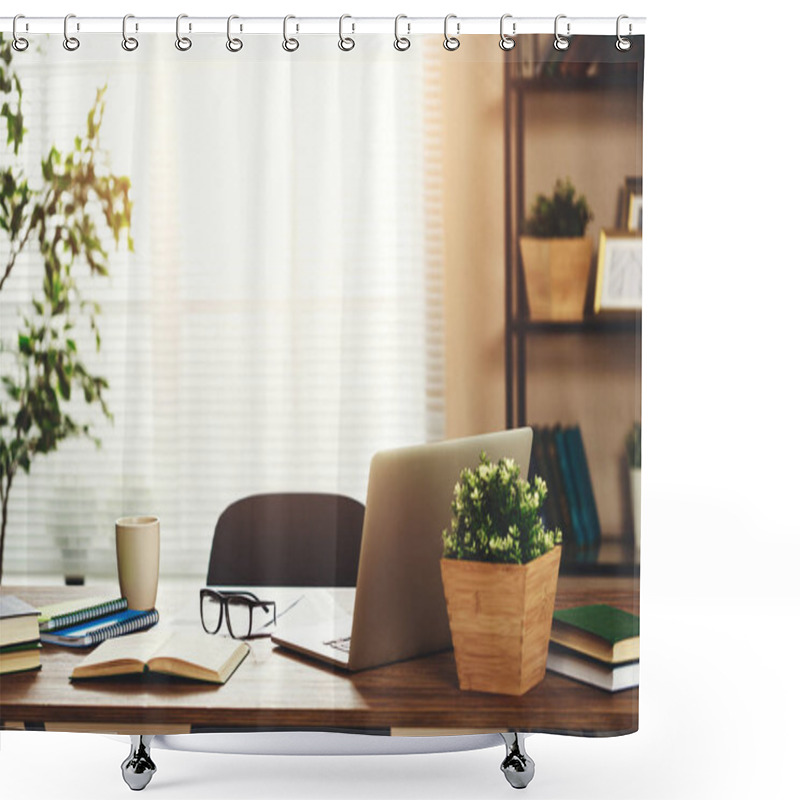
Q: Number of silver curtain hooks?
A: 12